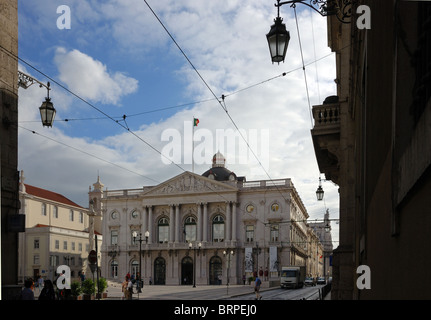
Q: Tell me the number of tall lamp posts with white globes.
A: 3